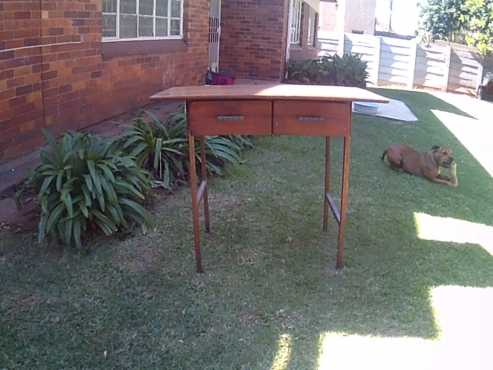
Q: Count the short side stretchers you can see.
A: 2